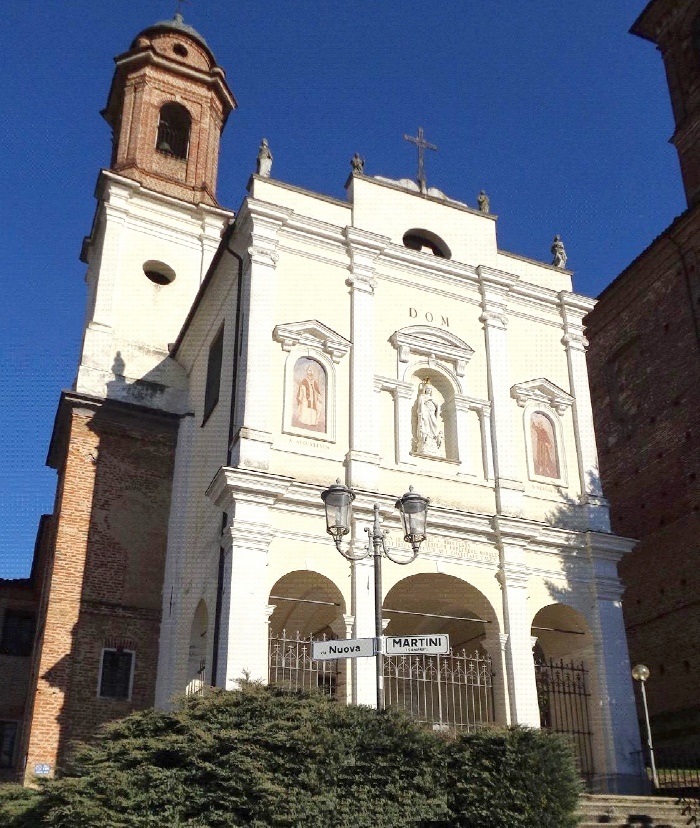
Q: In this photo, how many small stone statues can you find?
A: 4